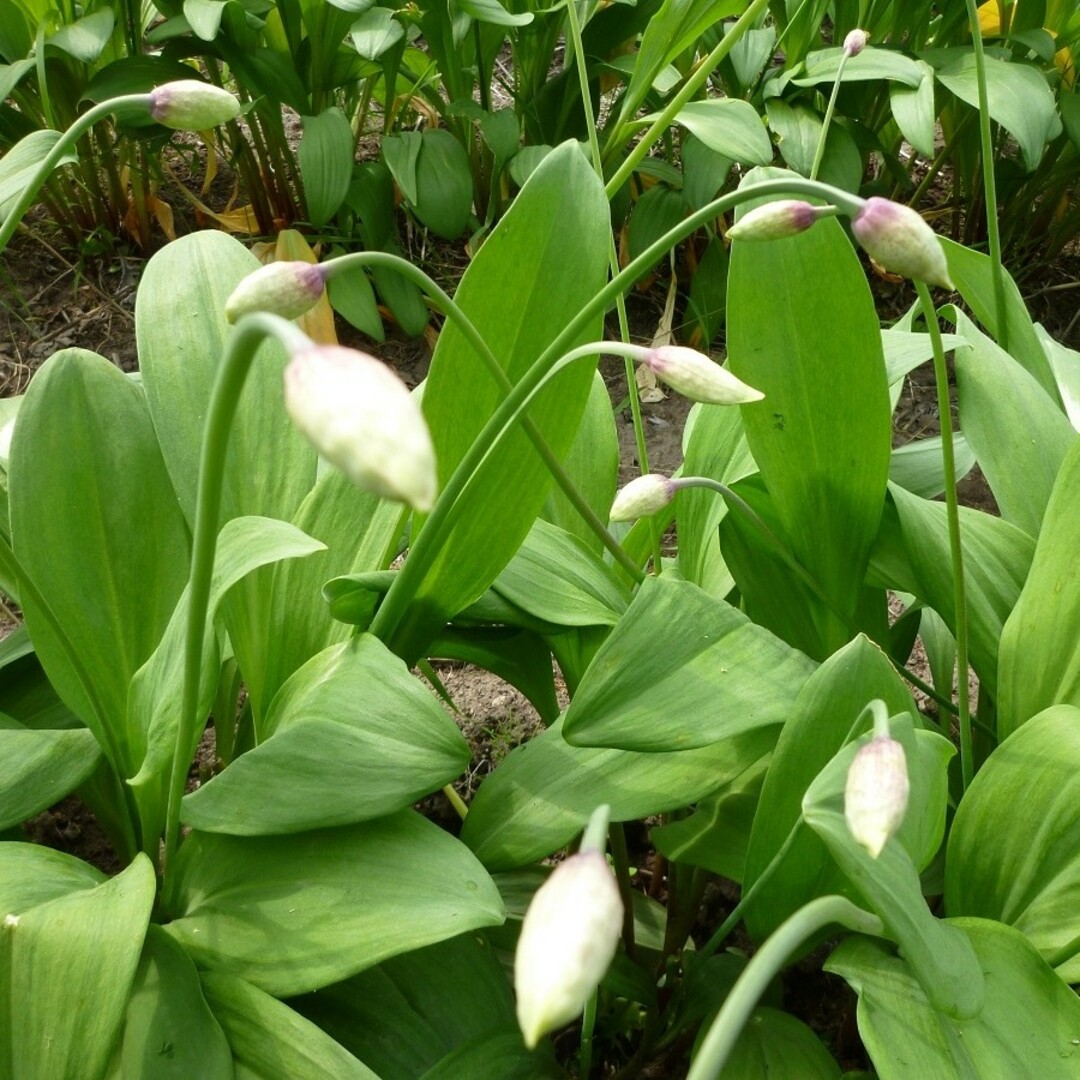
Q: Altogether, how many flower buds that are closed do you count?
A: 10